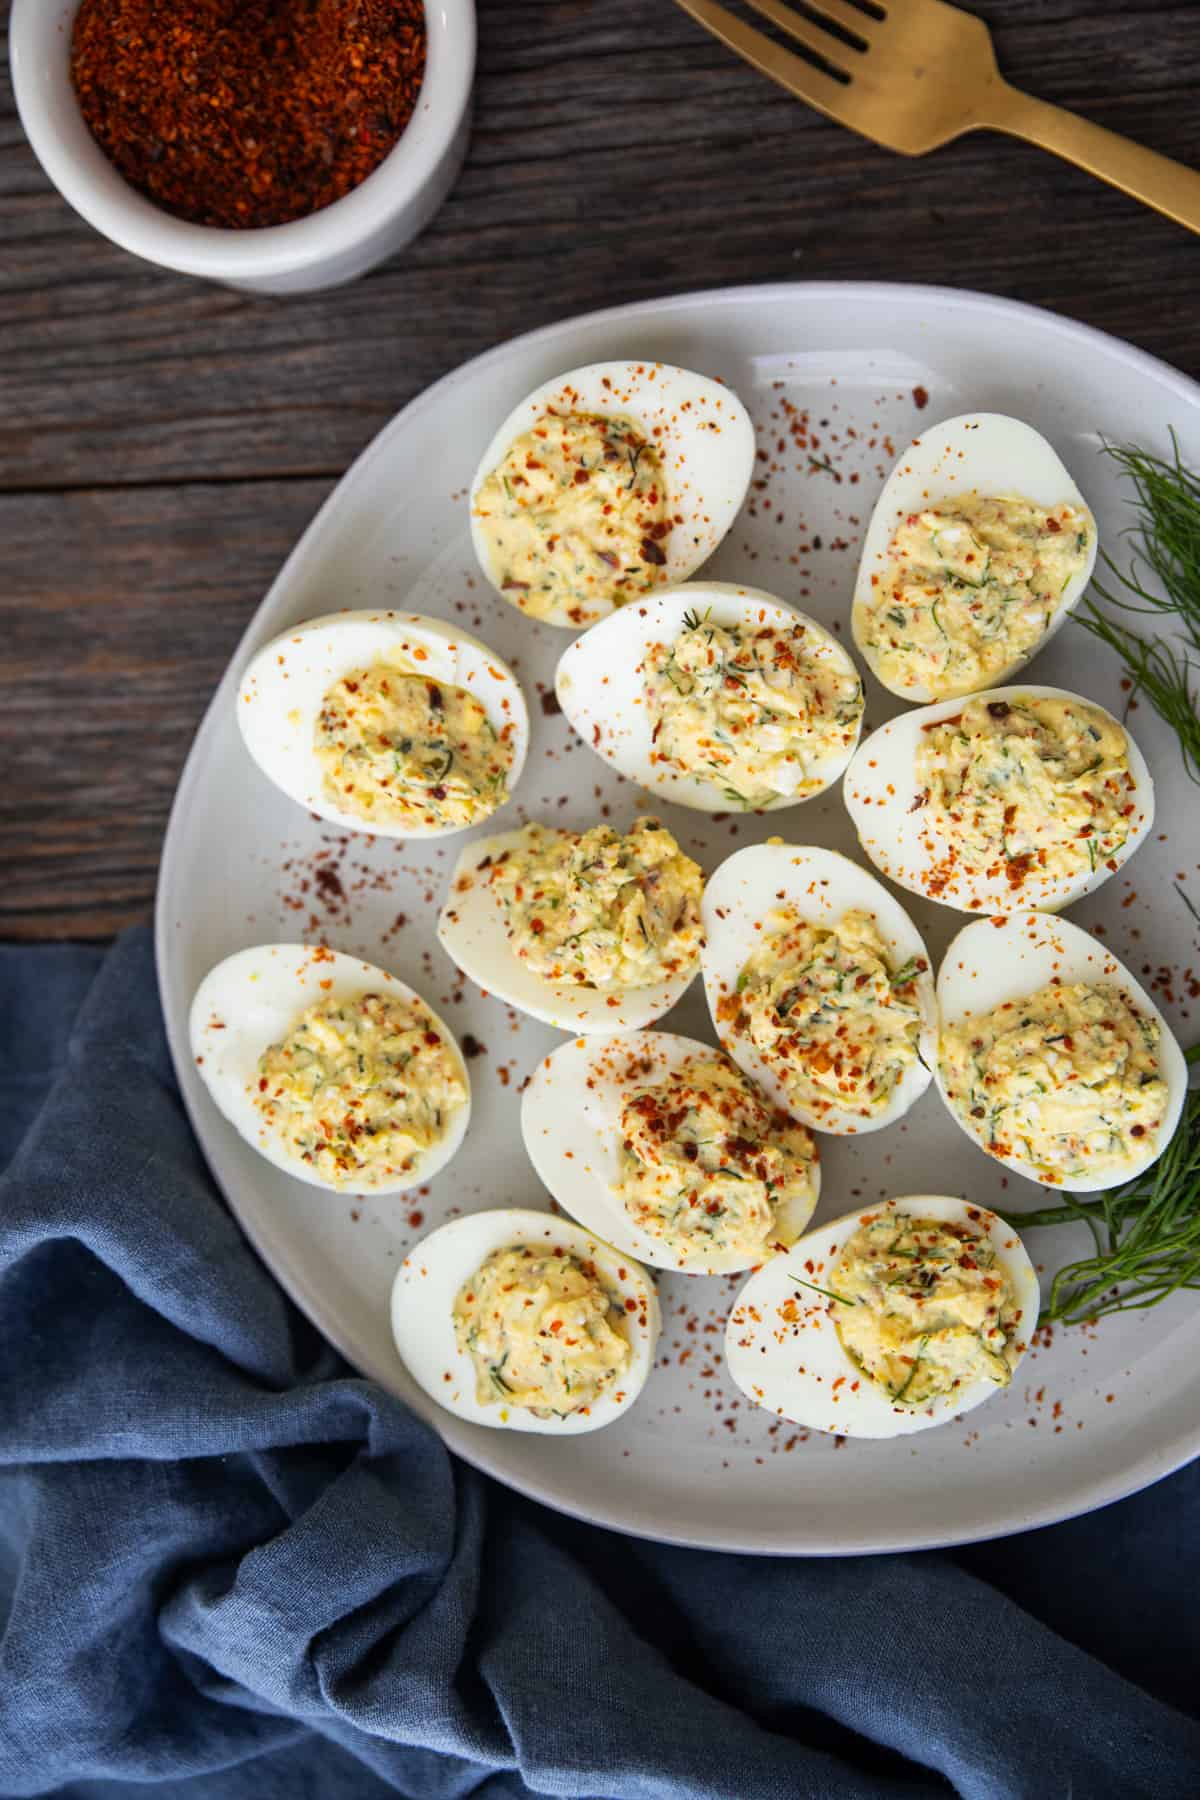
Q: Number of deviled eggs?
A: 12